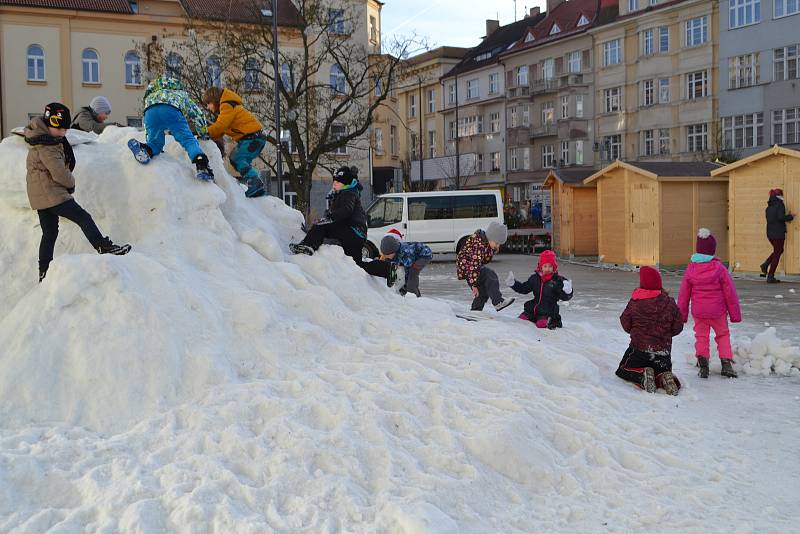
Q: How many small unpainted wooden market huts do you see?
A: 3